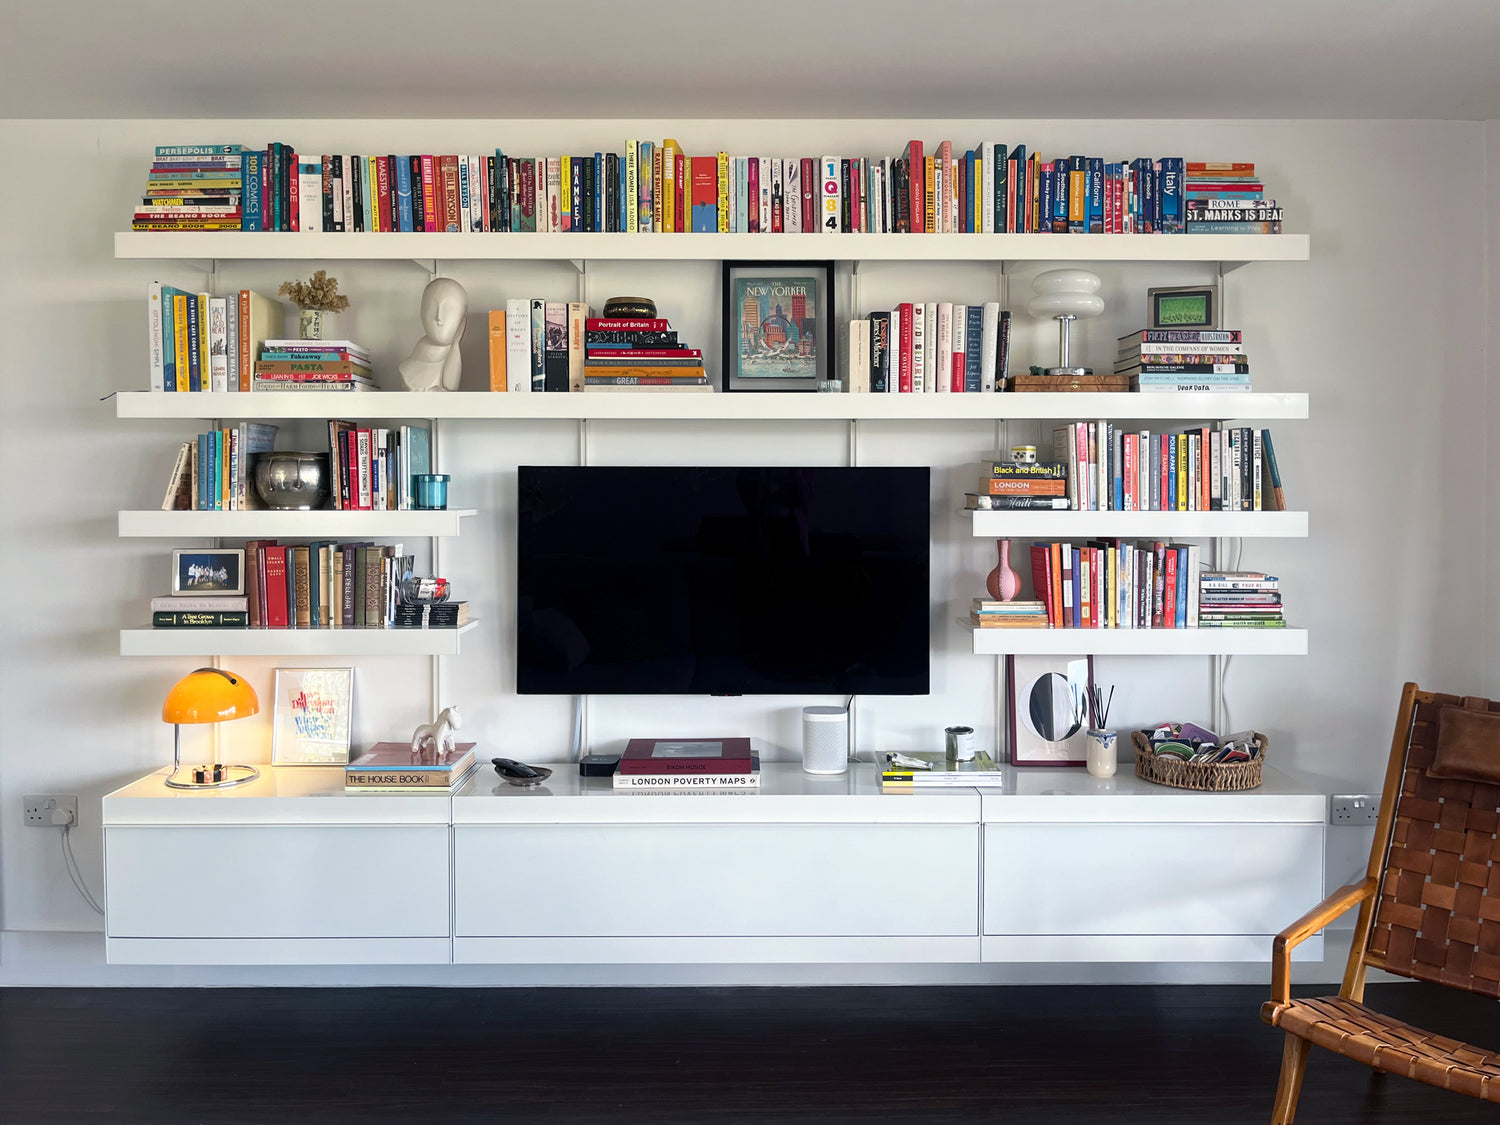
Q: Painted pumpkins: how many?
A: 0